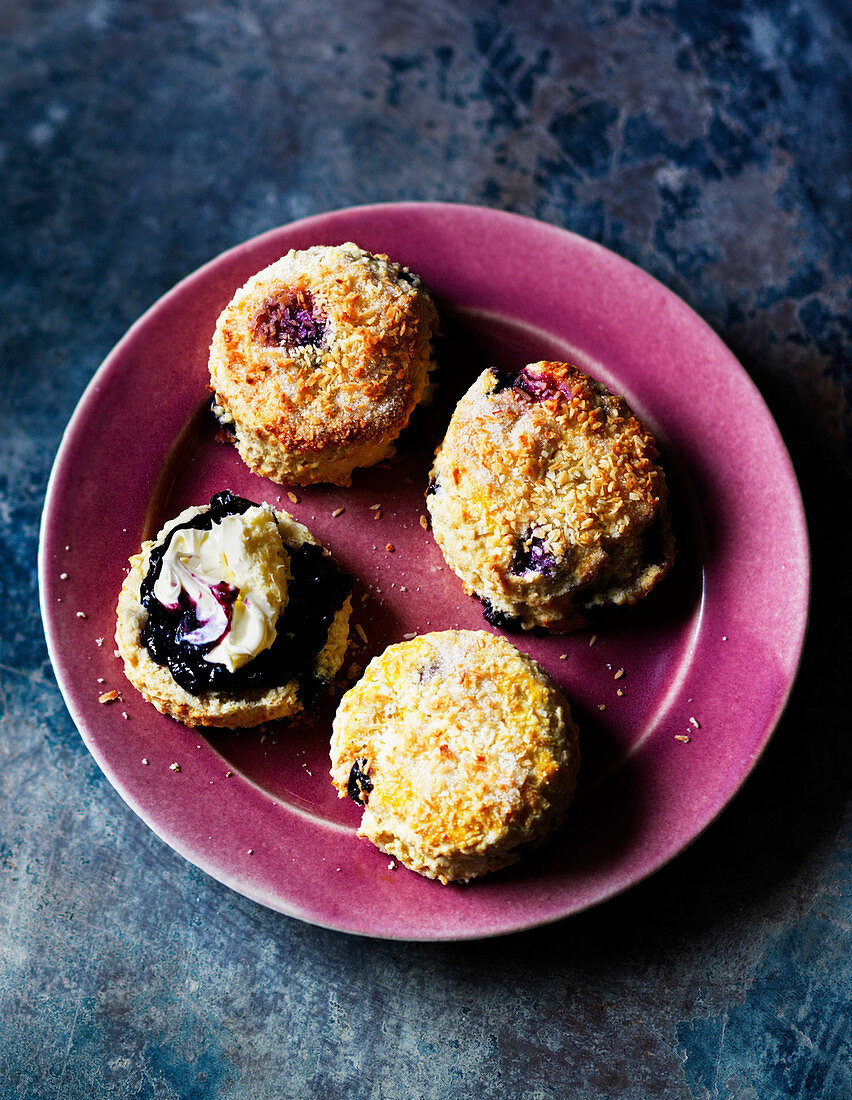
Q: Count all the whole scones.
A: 3